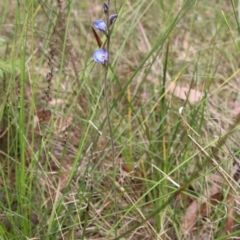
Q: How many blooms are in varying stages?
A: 4